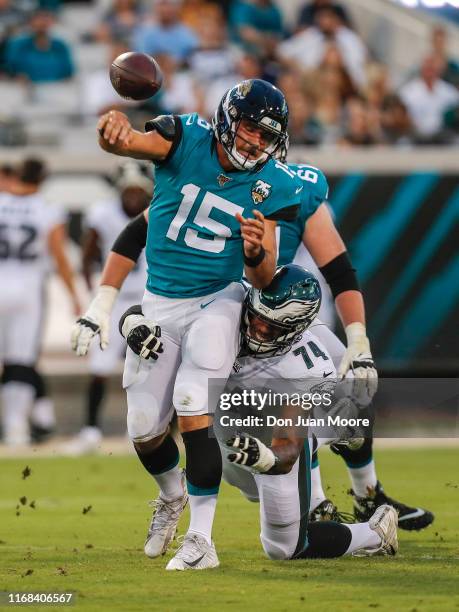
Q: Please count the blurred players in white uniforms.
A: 2